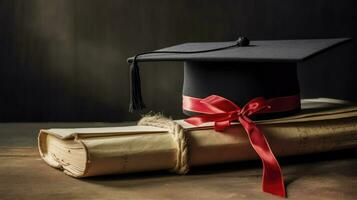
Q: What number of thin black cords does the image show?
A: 1